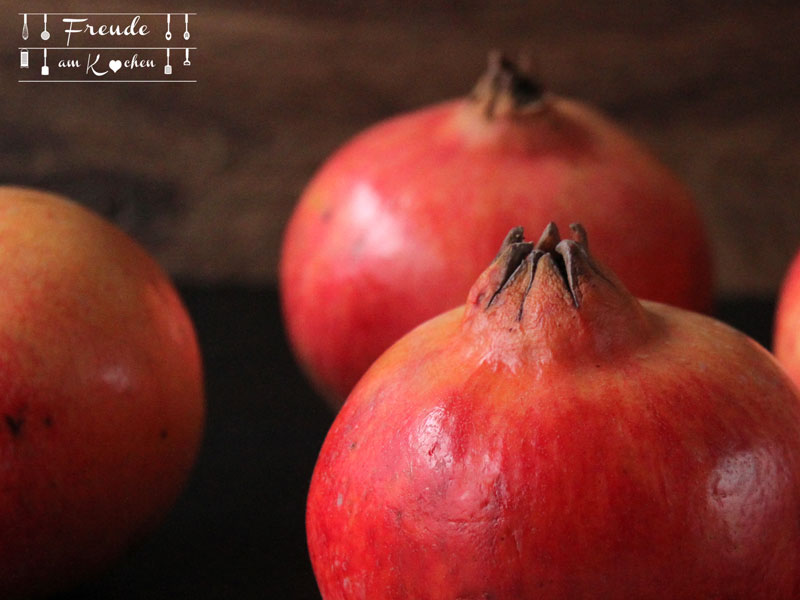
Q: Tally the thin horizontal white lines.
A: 3